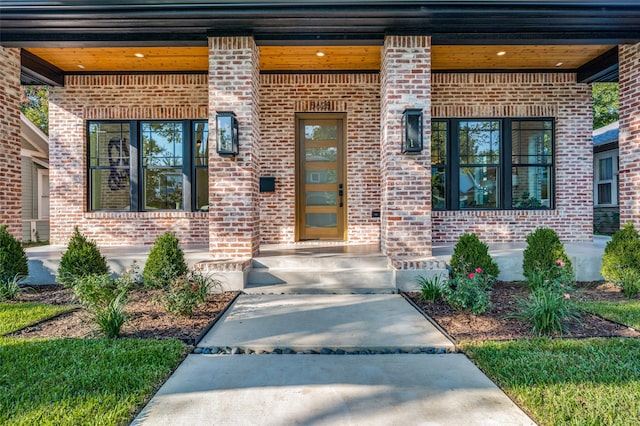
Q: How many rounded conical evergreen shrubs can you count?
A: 6